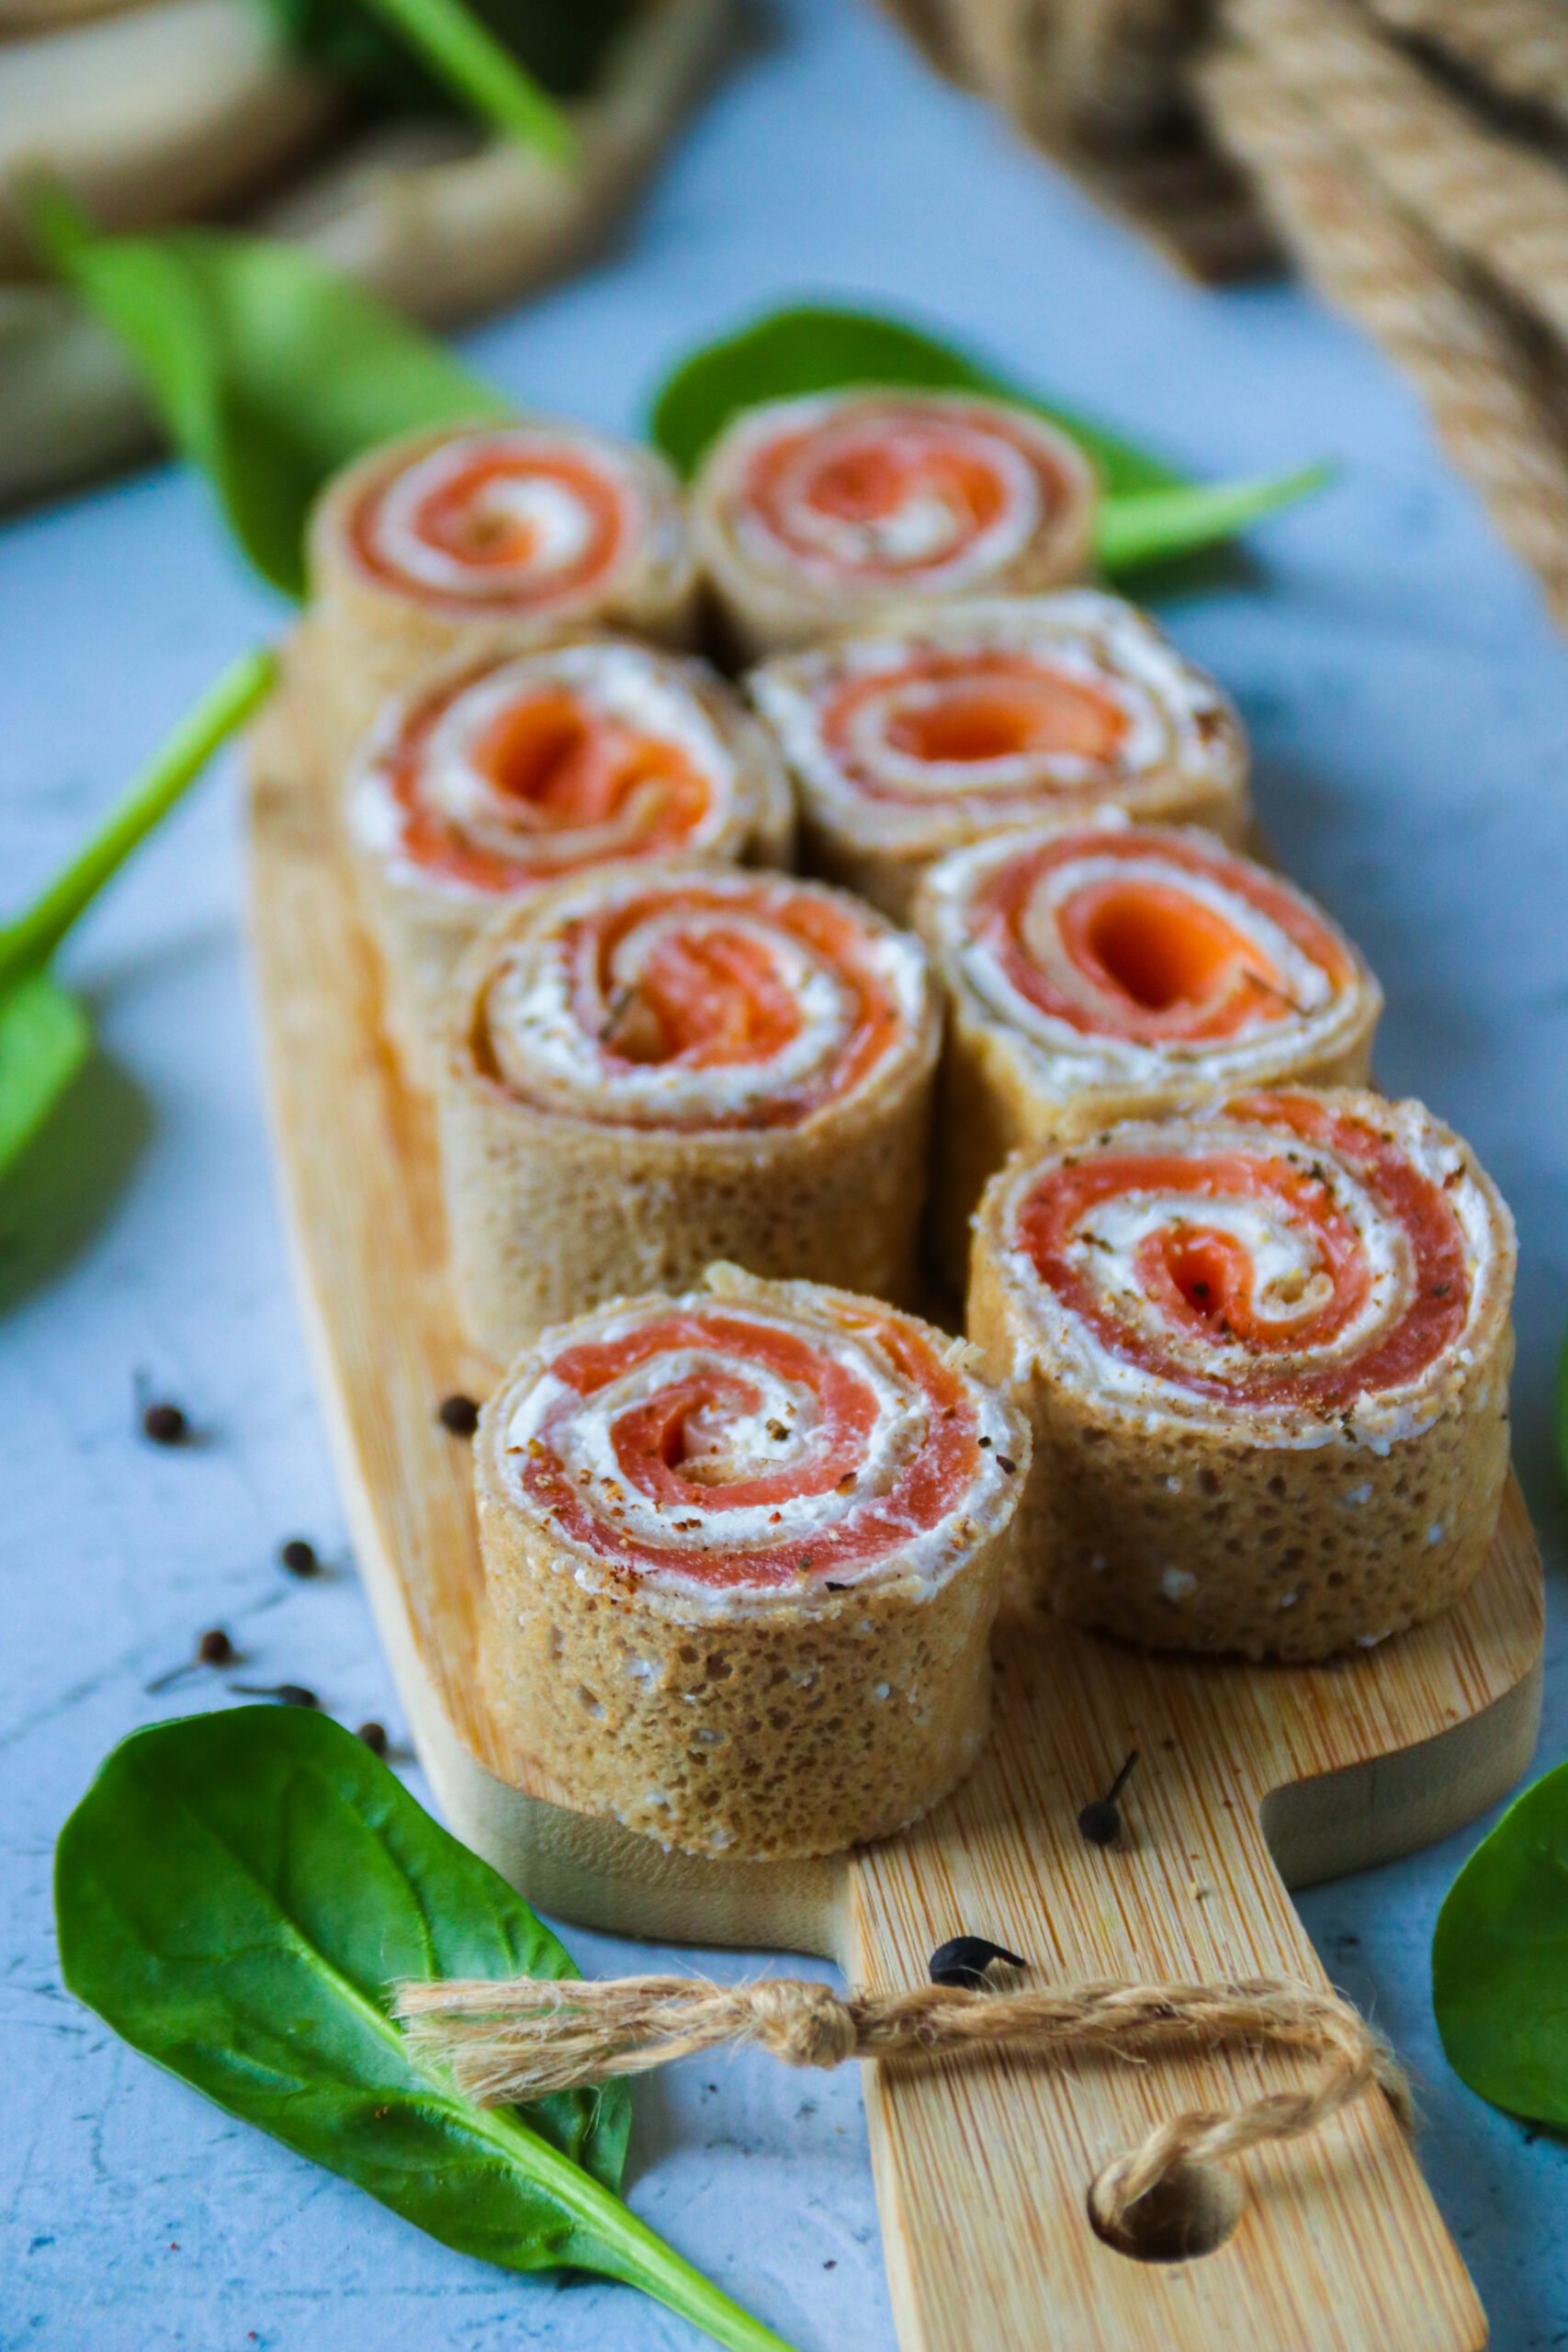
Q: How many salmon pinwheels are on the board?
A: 8